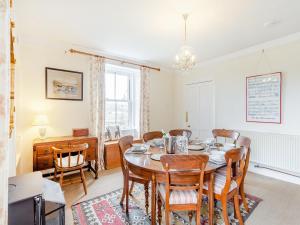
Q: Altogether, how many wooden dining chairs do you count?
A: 7